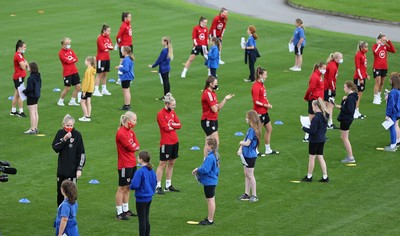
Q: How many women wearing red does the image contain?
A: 14